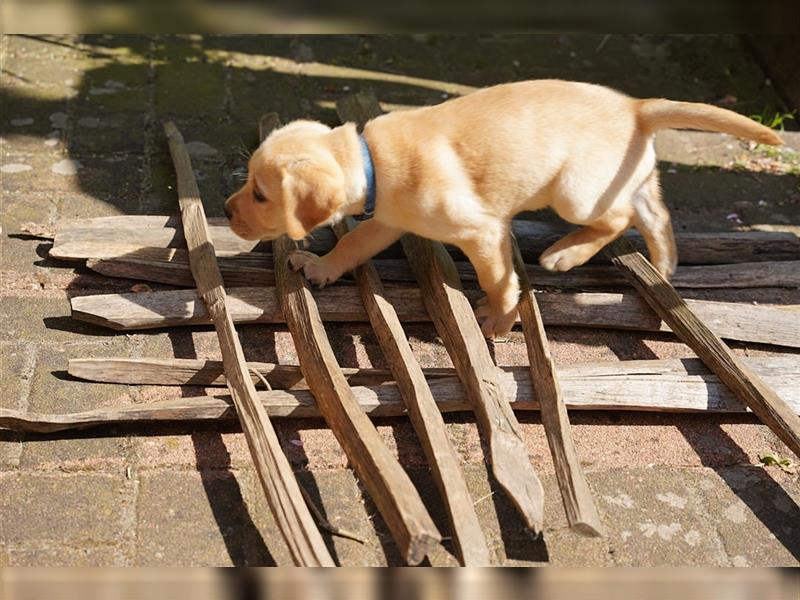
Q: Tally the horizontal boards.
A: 5